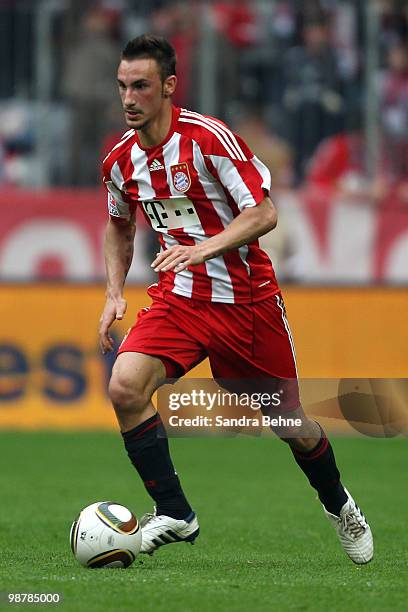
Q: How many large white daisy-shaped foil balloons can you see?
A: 0